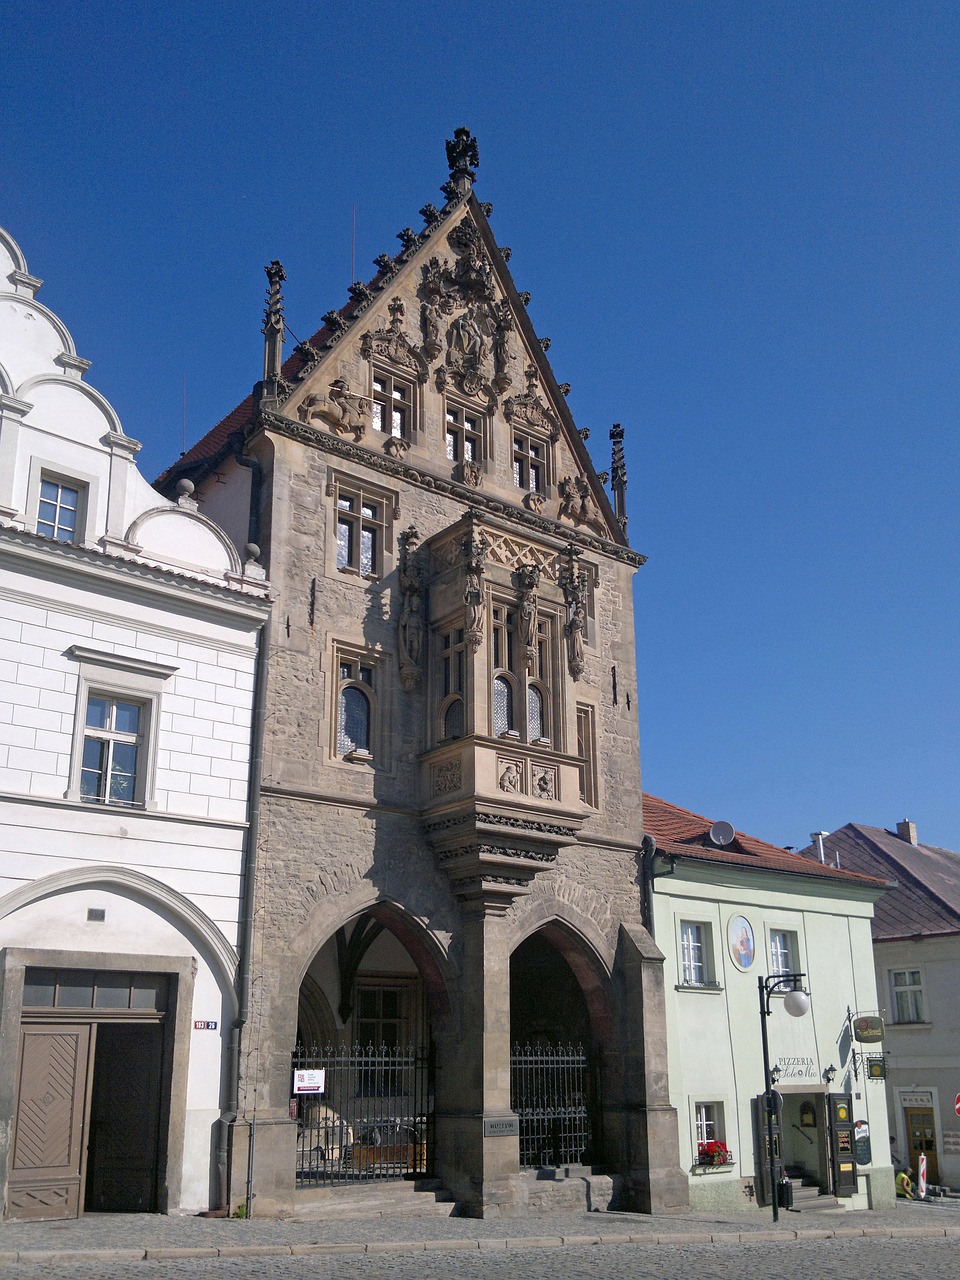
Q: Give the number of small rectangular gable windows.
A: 3